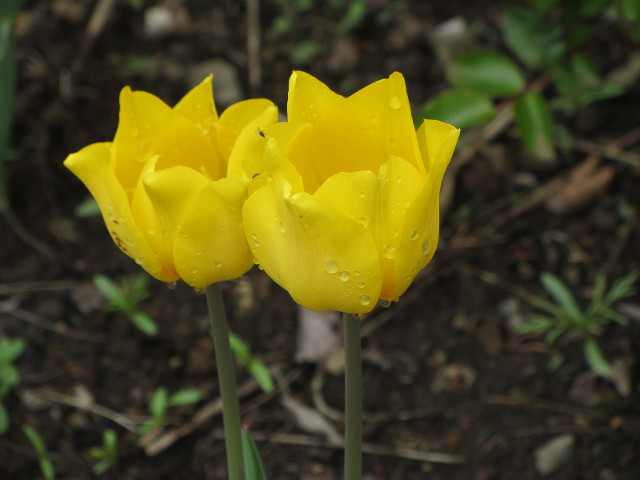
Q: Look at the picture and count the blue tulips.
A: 0